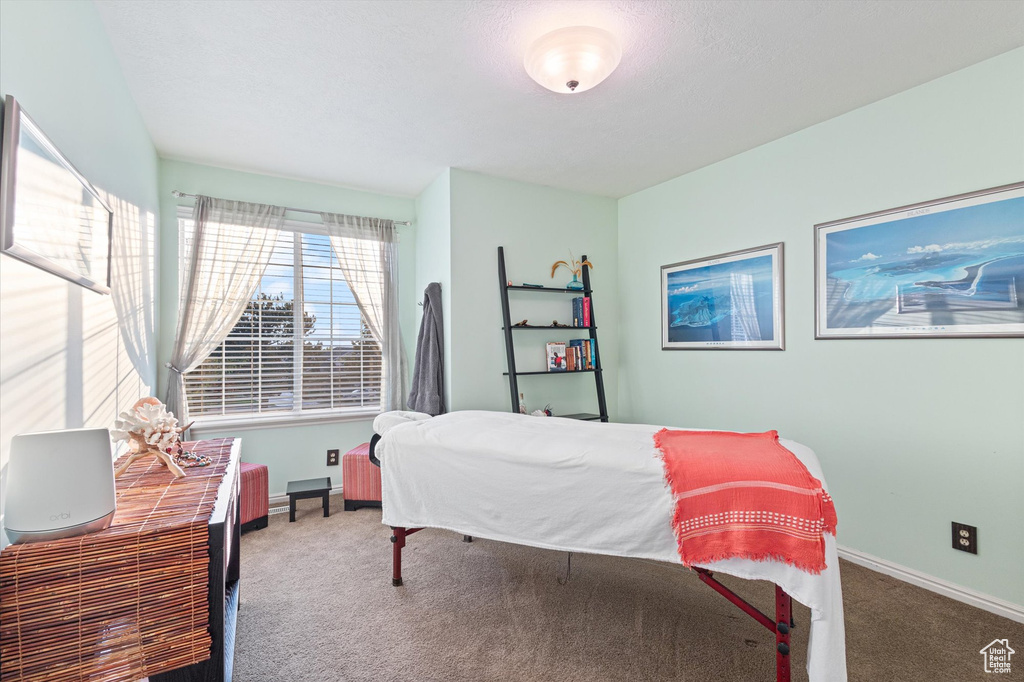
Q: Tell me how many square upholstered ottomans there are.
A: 2